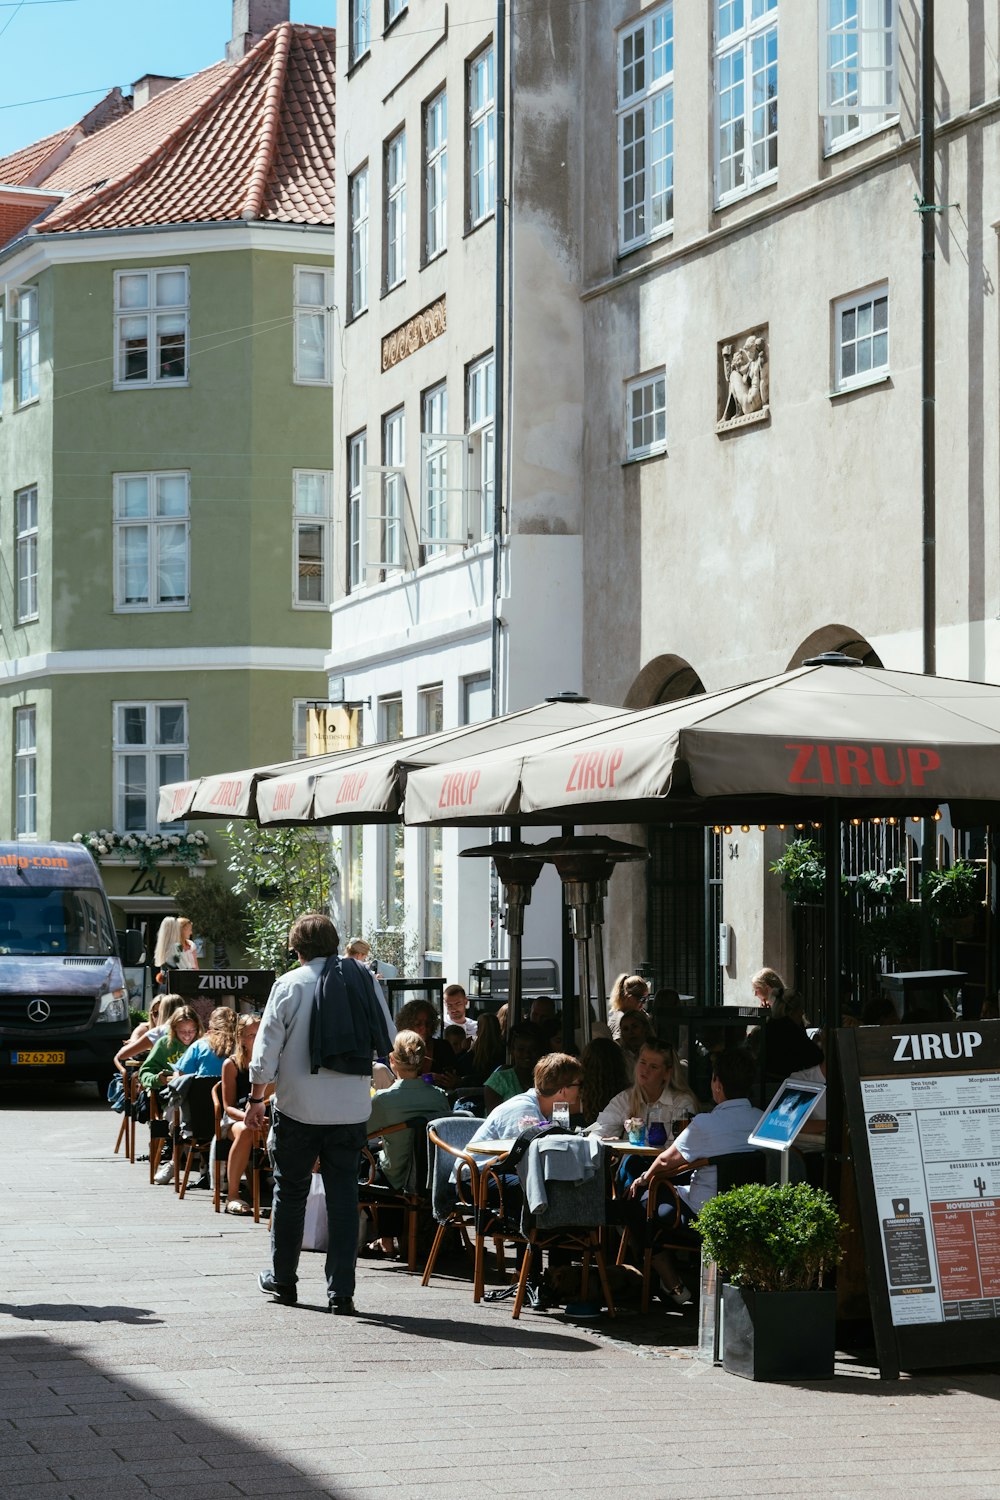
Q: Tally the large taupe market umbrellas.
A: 3